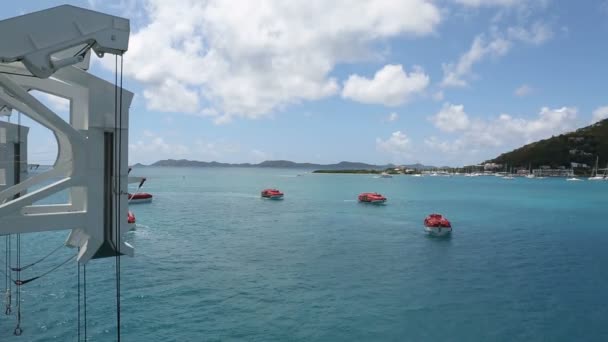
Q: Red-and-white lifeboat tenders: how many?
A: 5